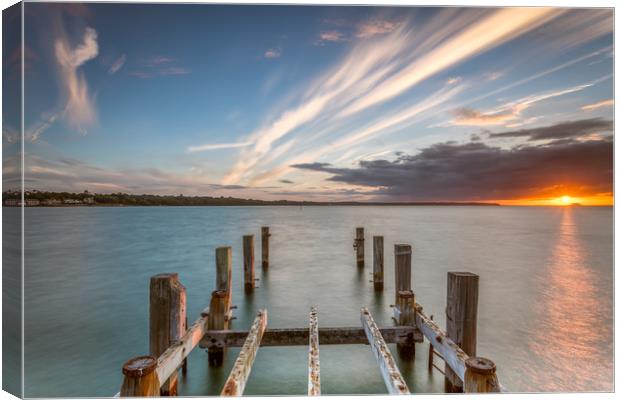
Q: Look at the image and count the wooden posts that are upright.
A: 12